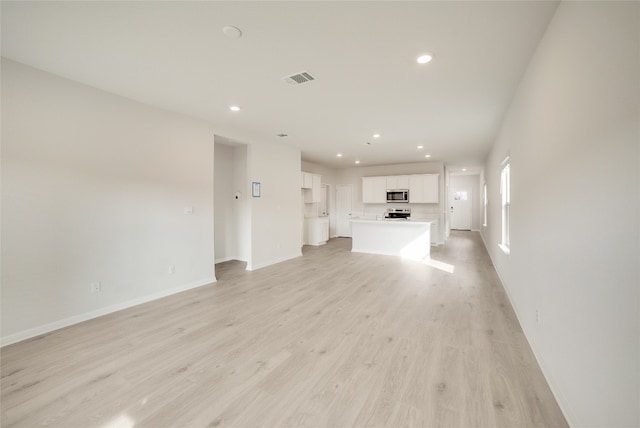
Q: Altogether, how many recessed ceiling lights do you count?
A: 8